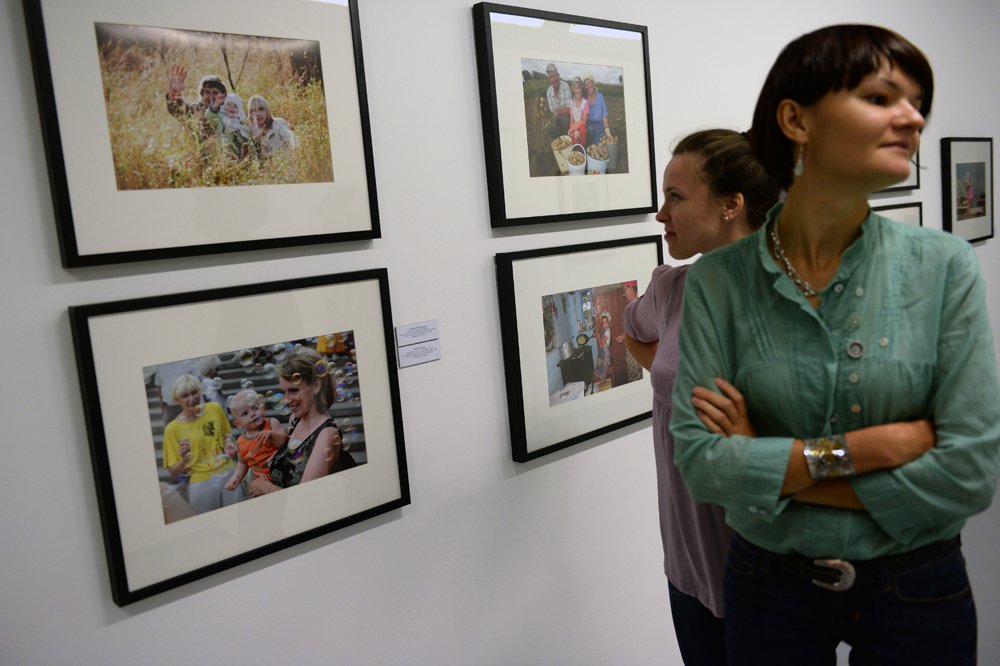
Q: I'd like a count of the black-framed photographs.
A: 7